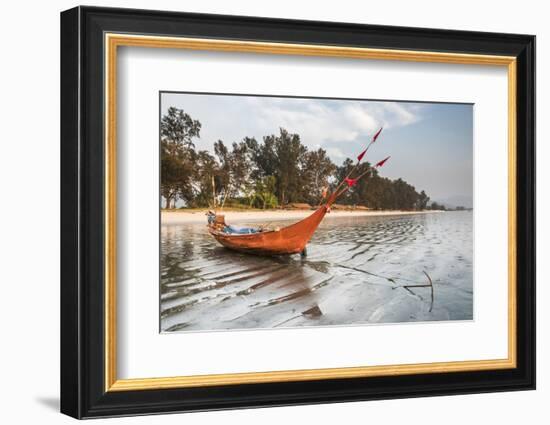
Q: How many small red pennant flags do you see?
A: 4